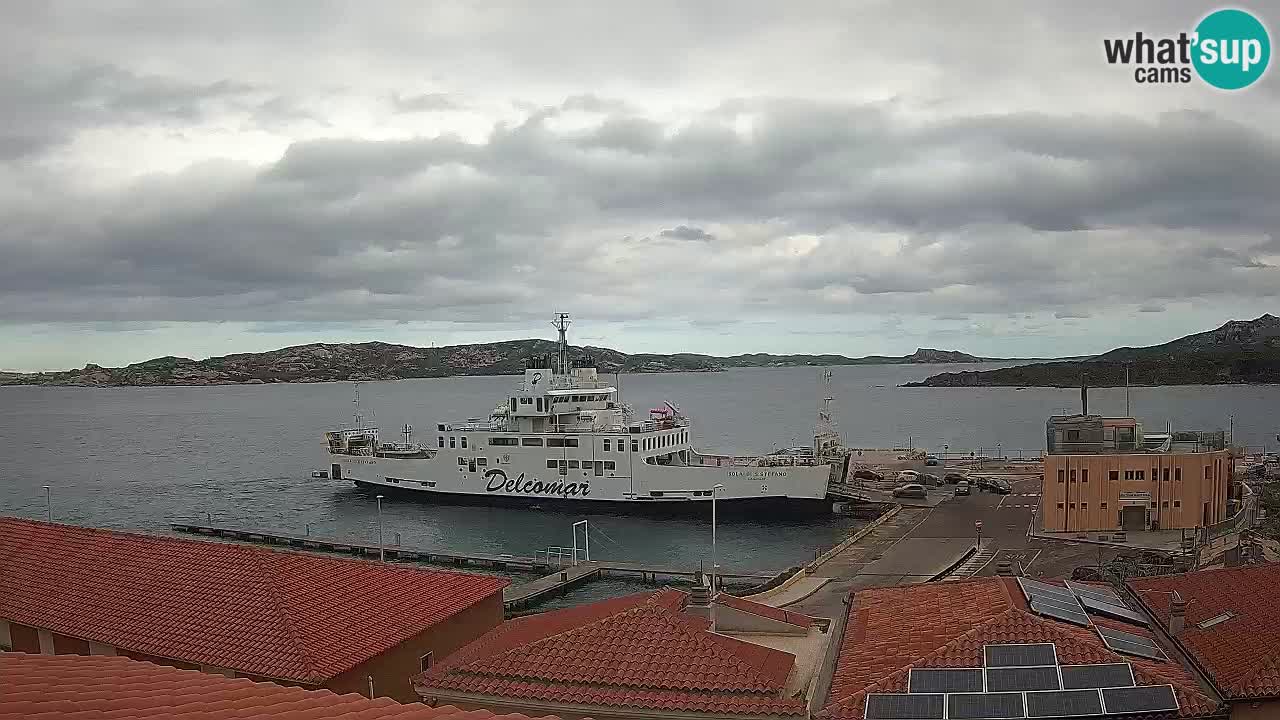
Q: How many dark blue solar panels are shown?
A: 8